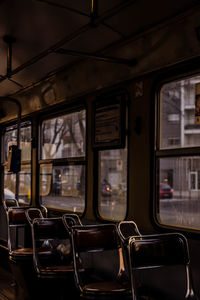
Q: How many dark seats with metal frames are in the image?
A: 4